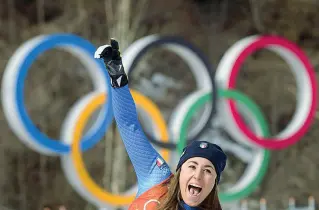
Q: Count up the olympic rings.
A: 5